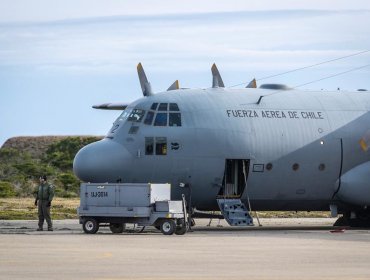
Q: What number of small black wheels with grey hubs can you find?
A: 2